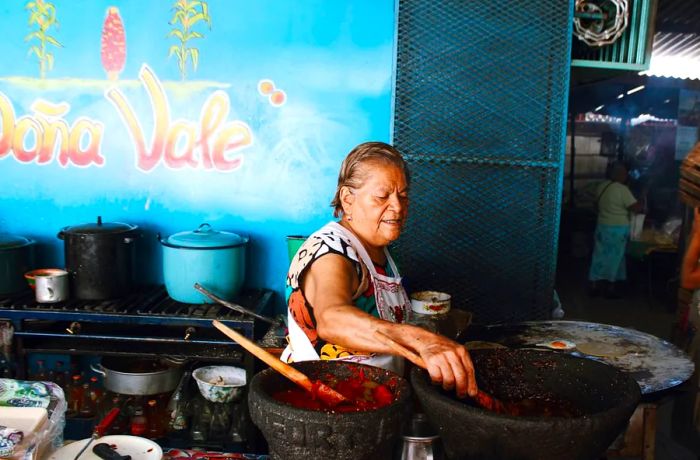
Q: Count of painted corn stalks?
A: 2